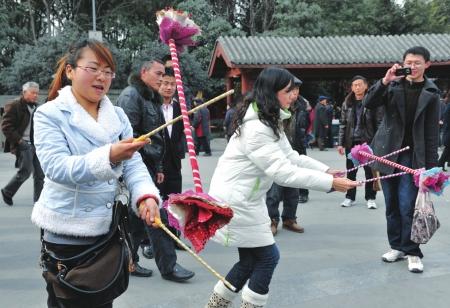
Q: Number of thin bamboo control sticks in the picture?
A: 4